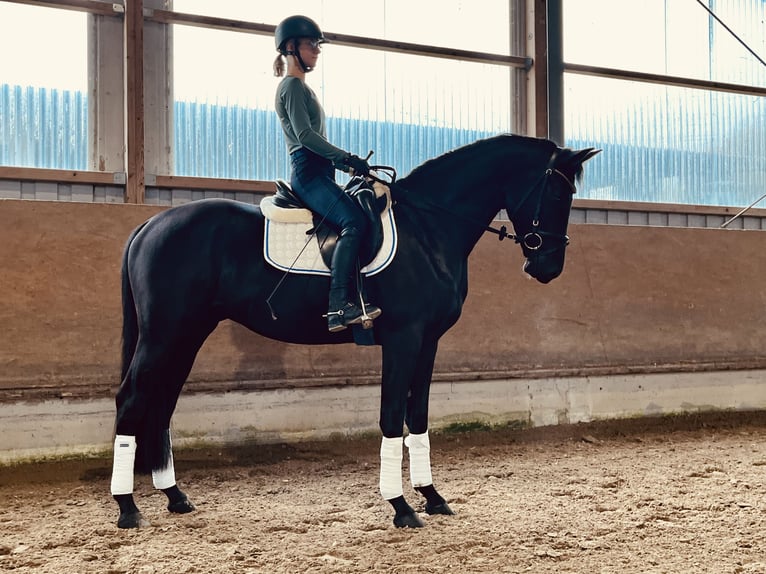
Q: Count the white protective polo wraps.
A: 4